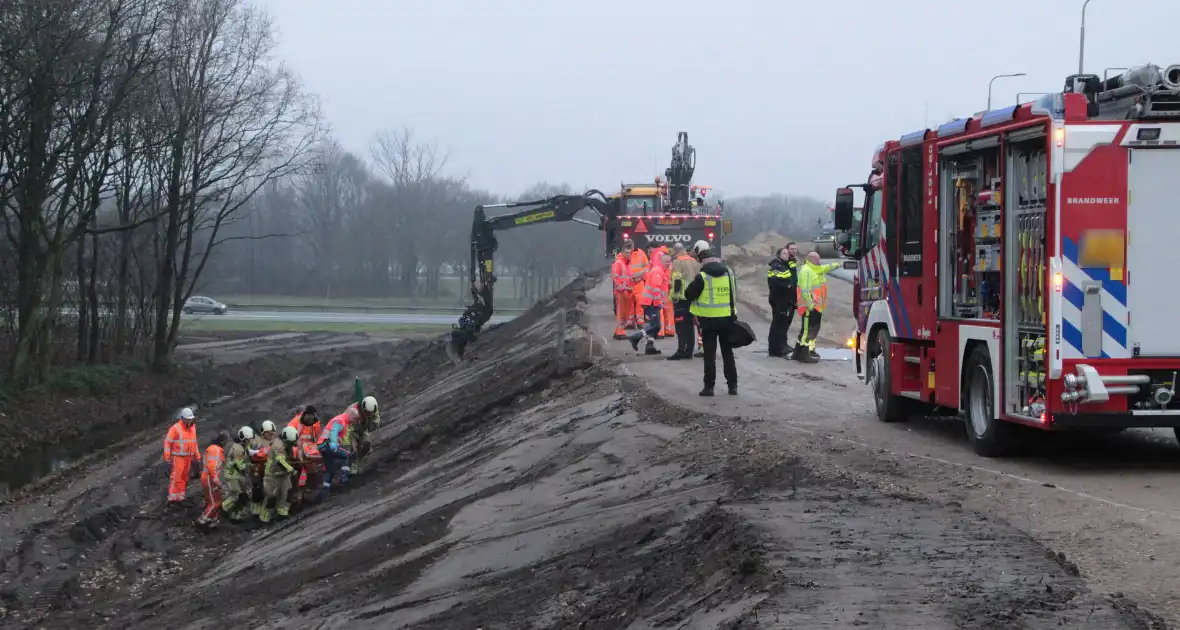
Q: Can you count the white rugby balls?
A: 0